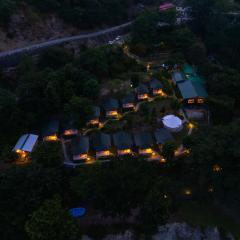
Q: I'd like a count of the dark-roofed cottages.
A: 12